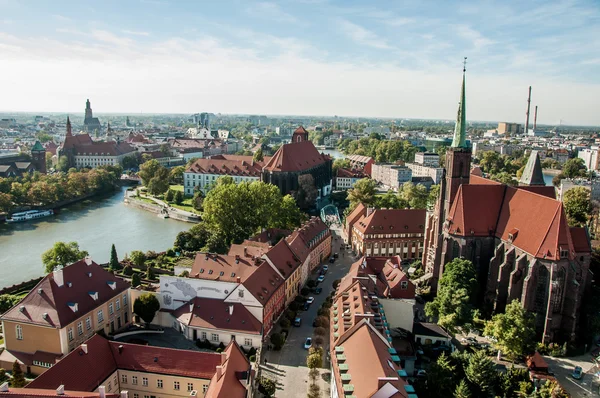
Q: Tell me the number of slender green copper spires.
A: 1